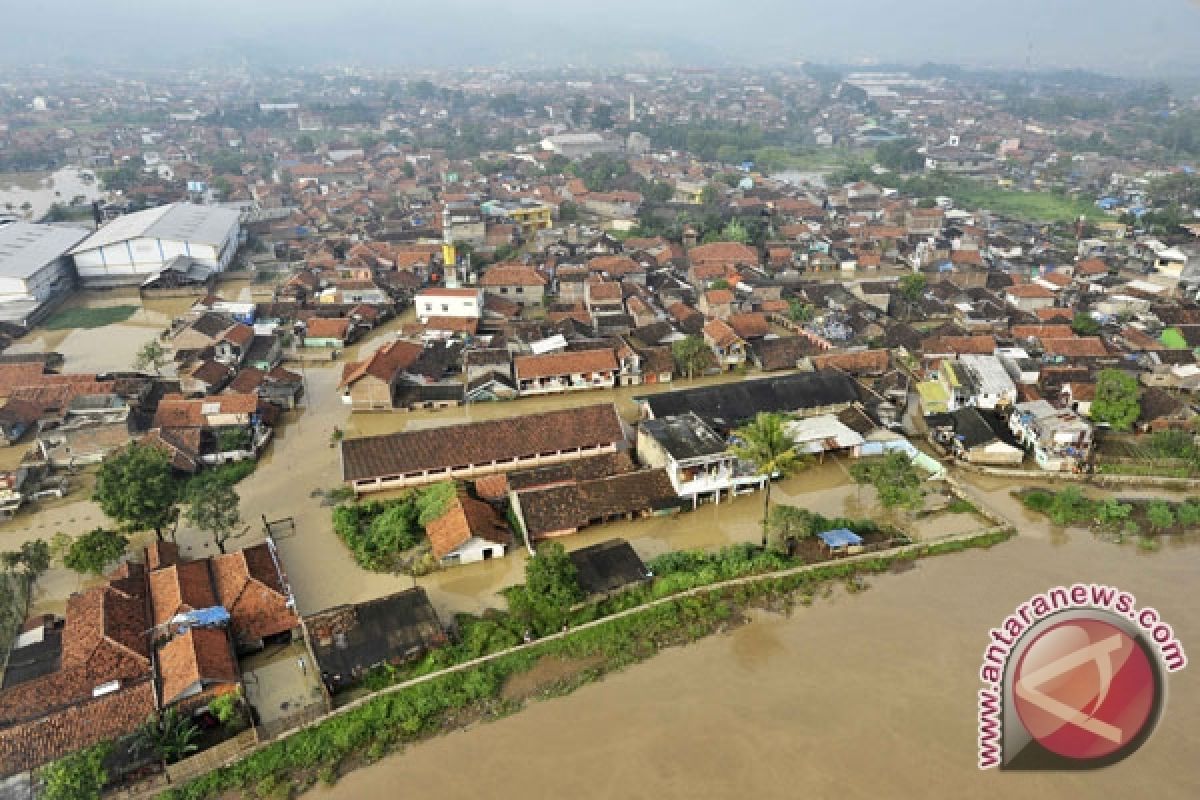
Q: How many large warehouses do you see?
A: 2